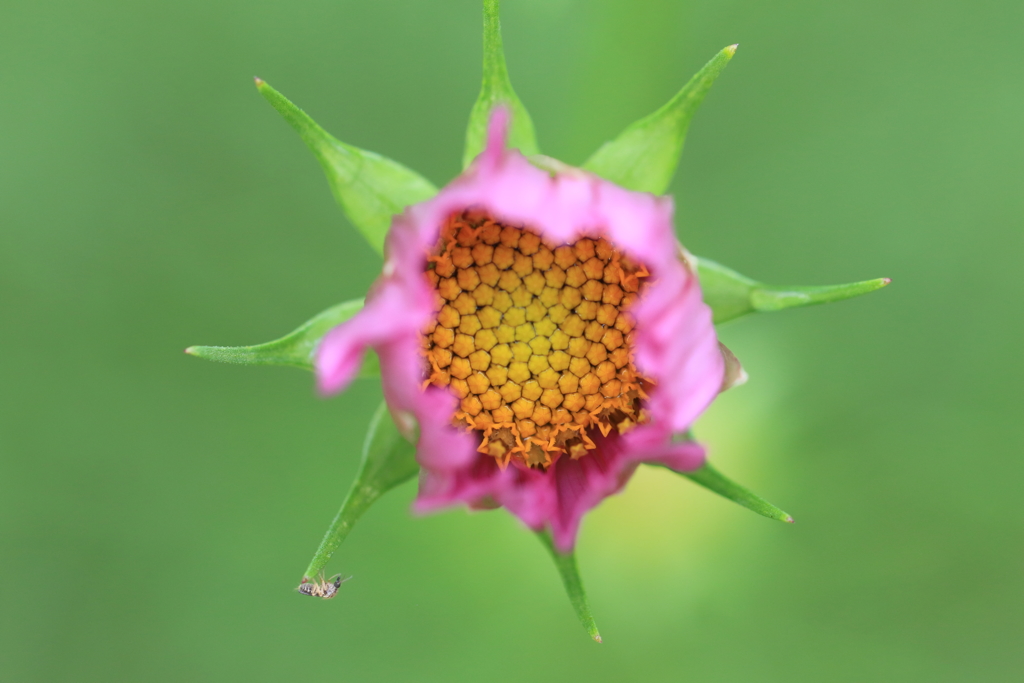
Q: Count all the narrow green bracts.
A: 8